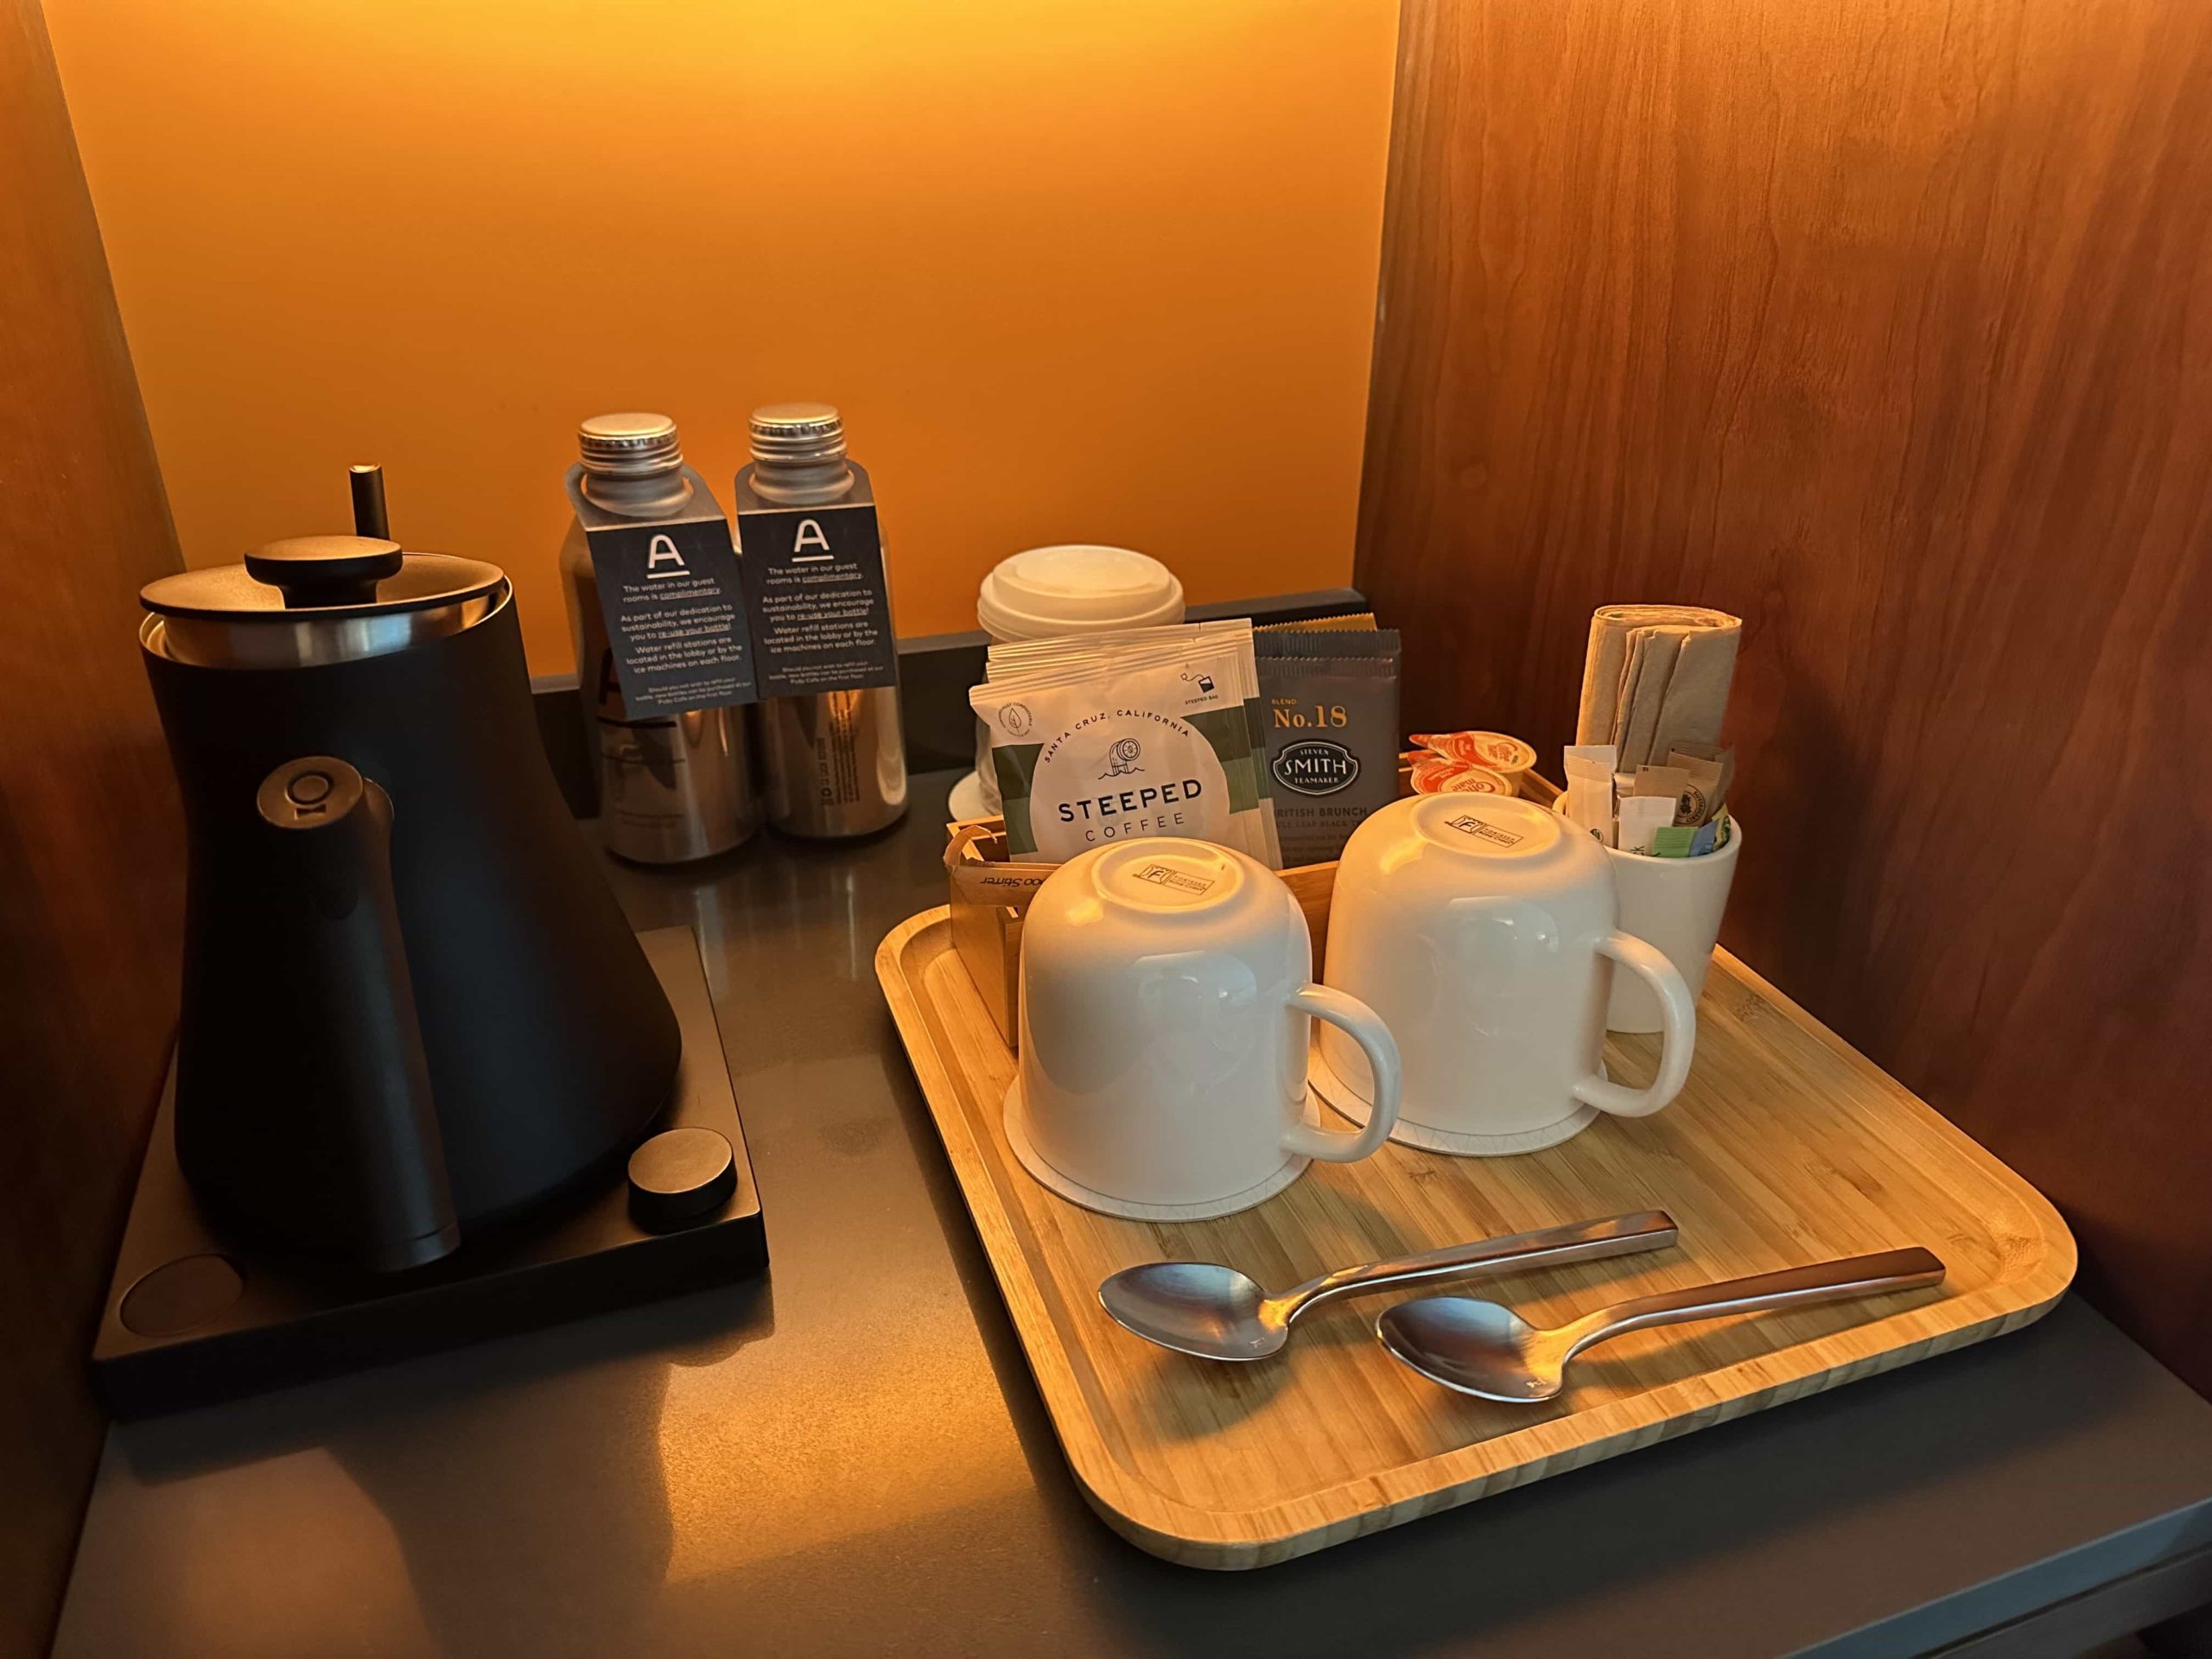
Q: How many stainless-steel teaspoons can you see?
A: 2